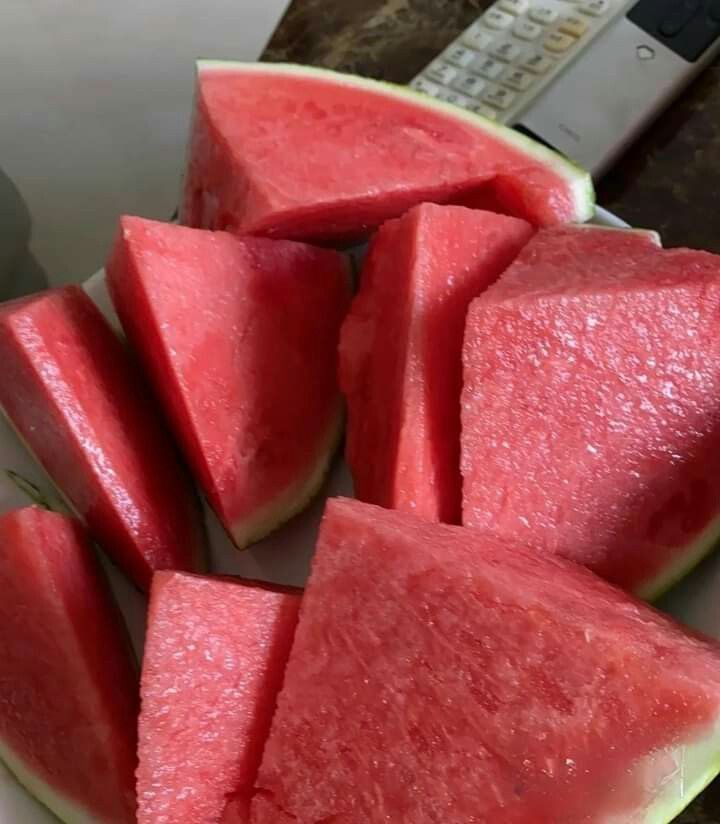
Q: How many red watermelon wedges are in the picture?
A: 8